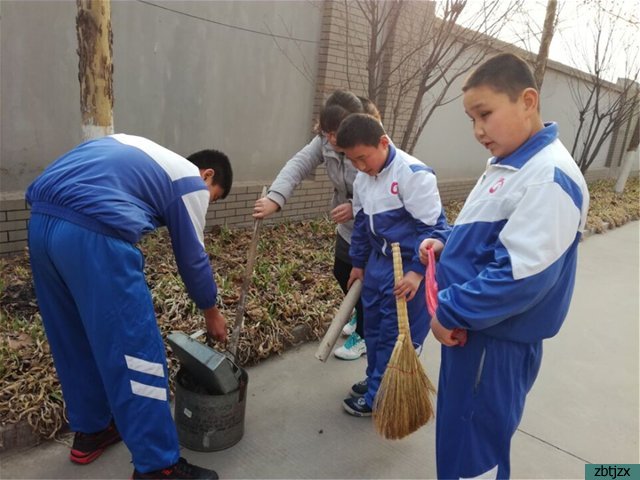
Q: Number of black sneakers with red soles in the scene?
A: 2